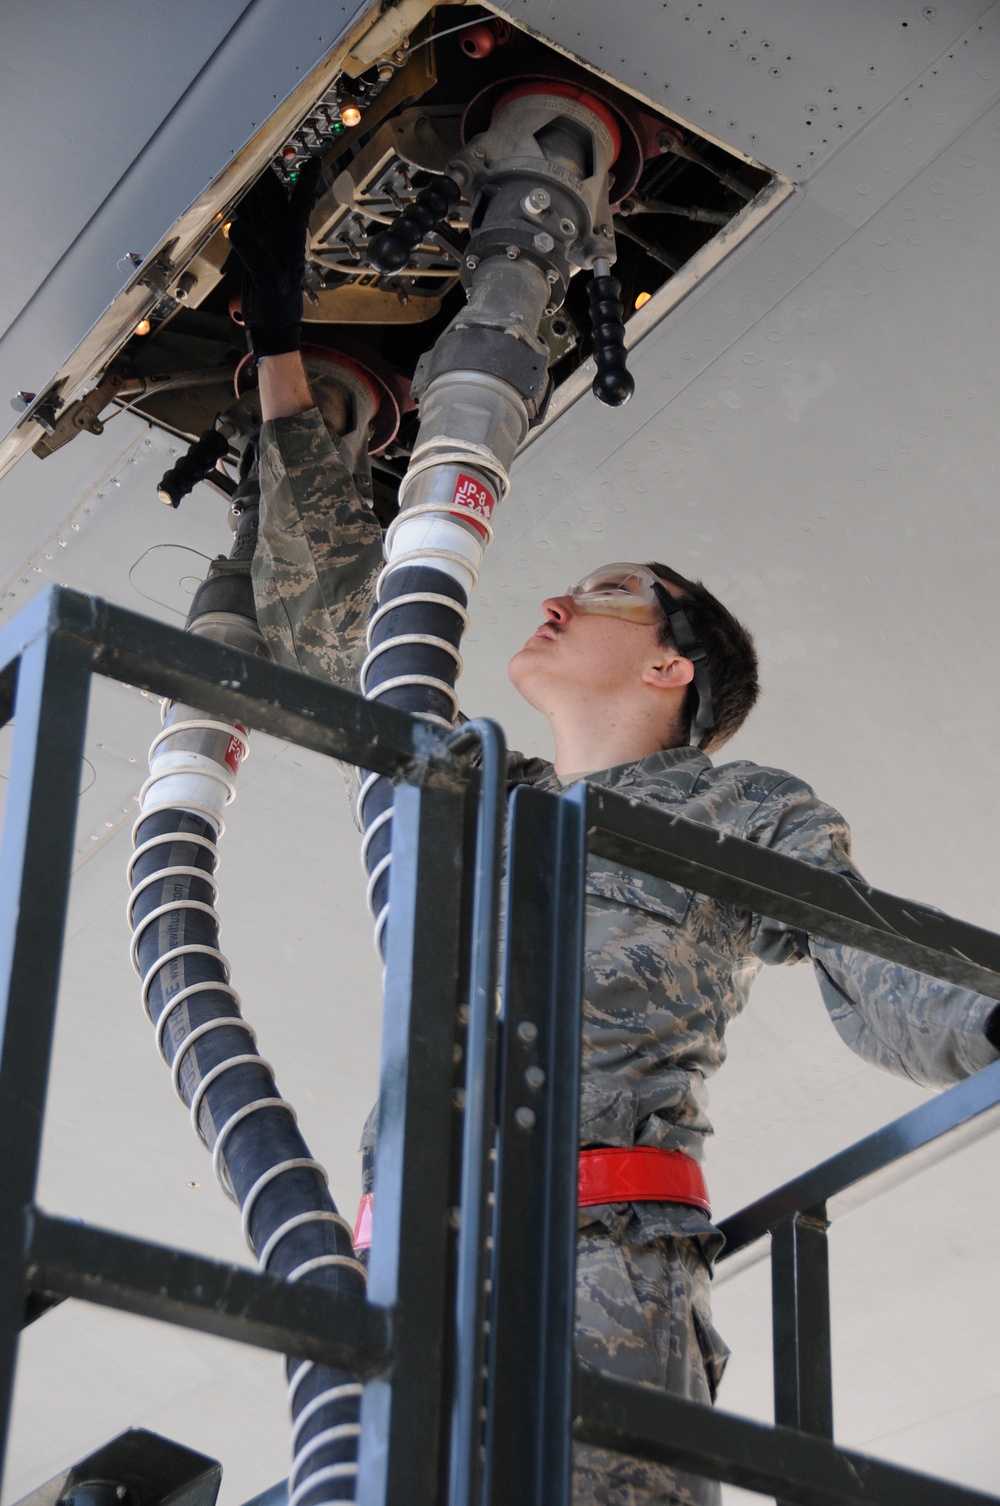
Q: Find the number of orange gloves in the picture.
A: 0